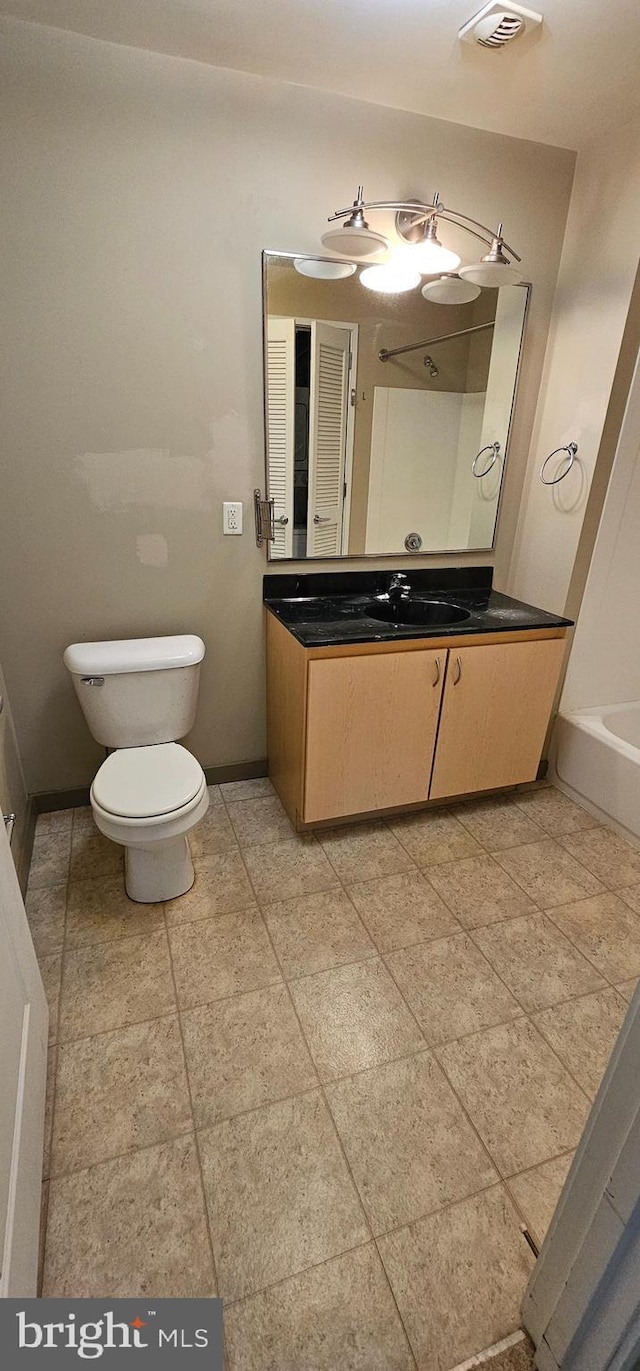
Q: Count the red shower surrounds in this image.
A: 0